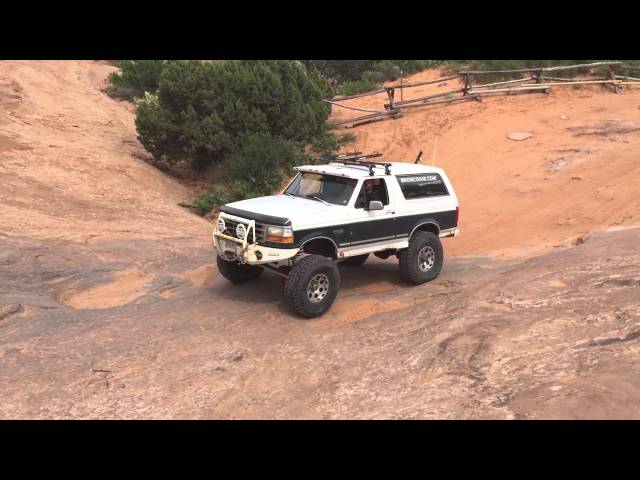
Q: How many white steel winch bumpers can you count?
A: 1